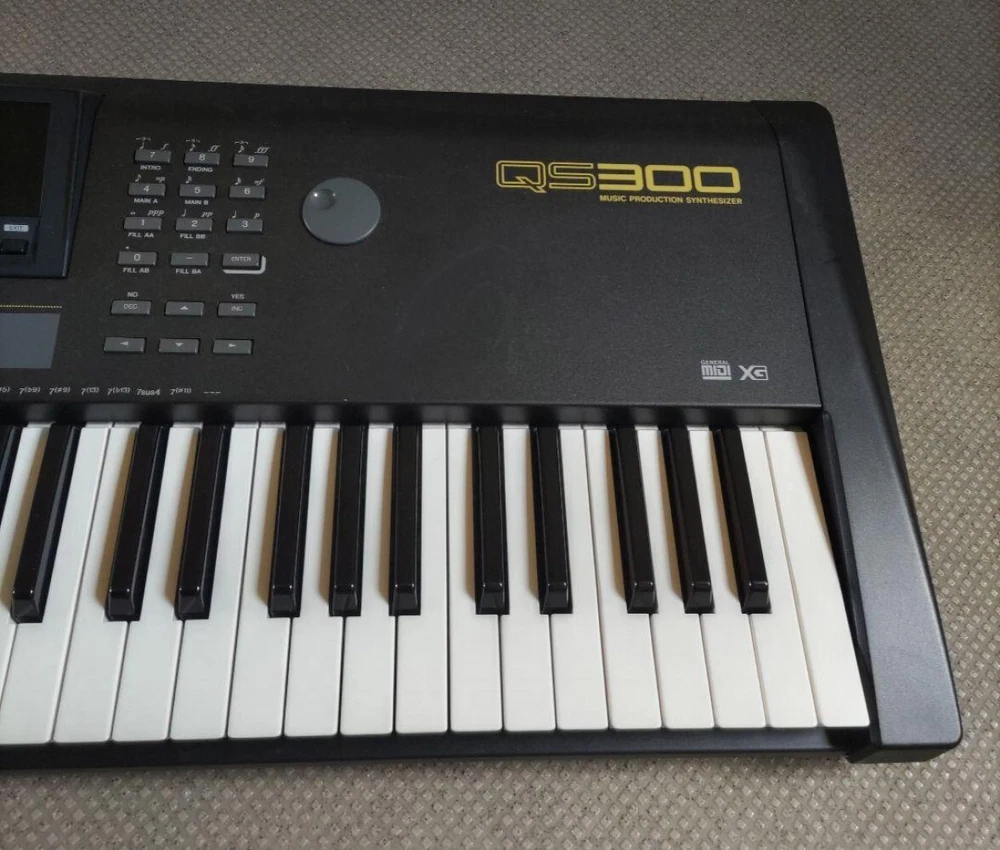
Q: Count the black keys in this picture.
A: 12